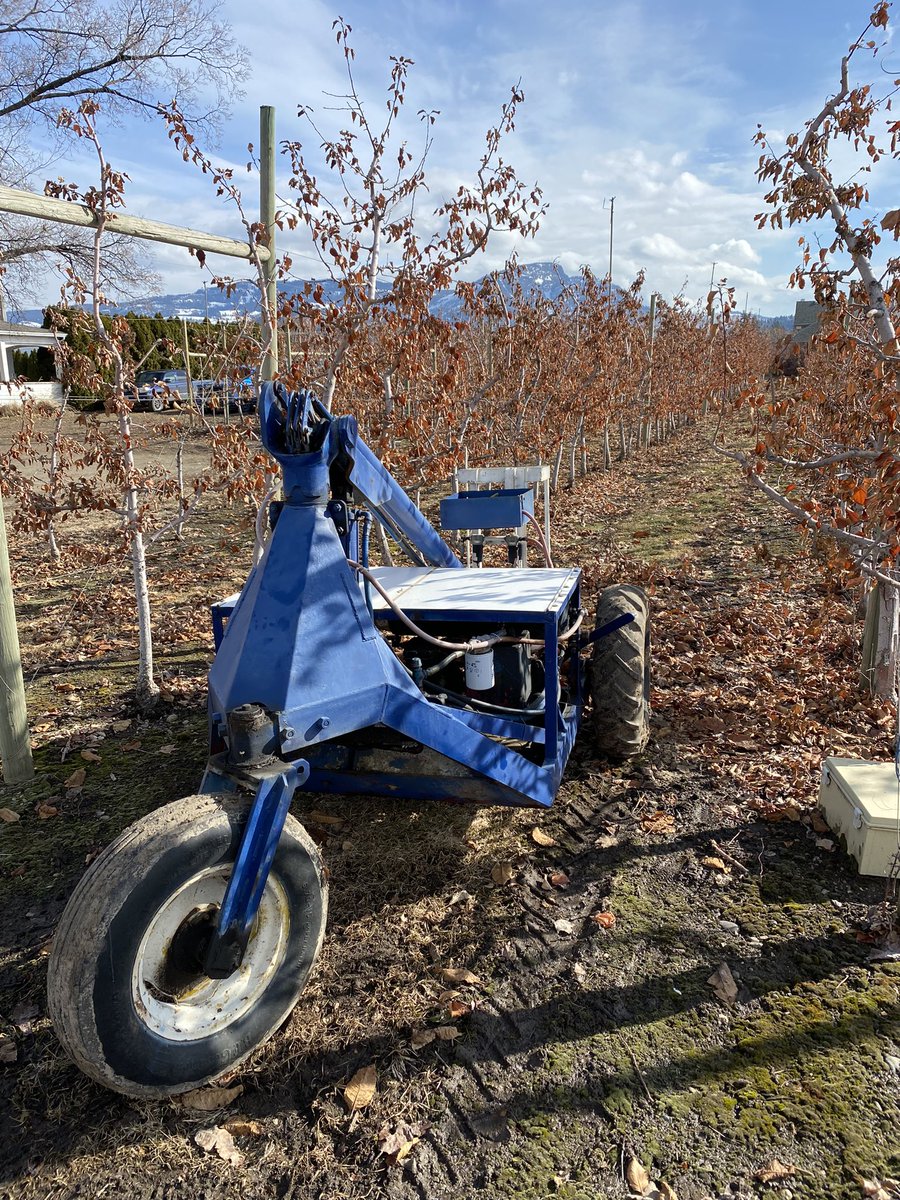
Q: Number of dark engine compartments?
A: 1